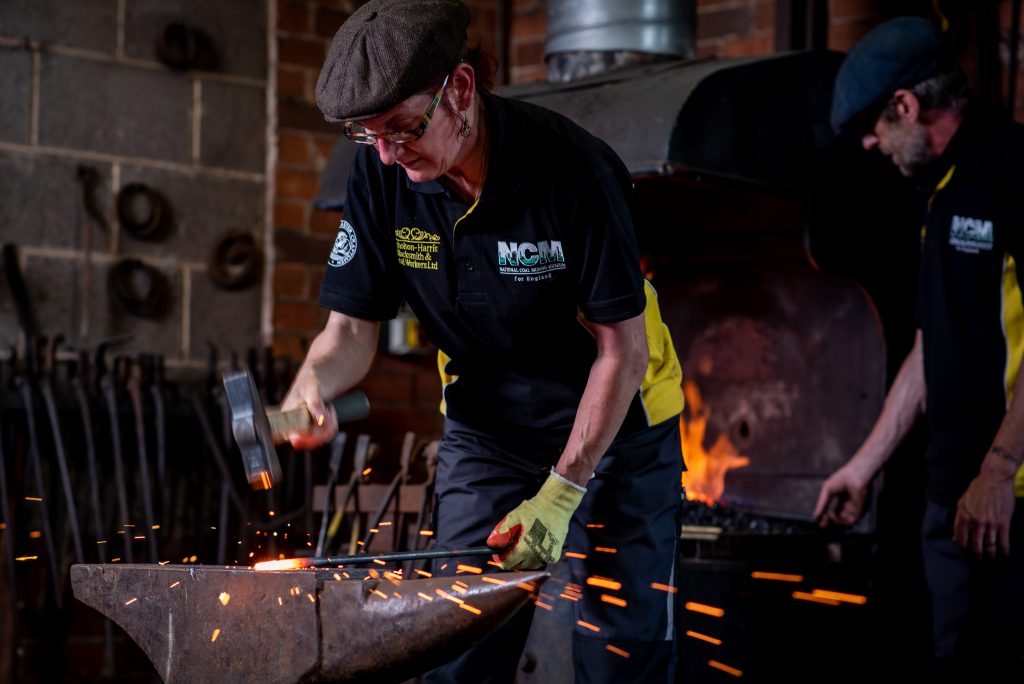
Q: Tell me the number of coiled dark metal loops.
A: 4